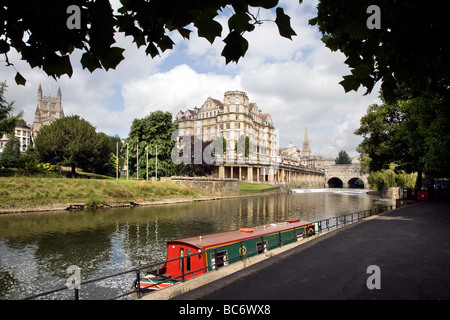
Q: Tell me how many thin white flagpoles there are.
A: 5